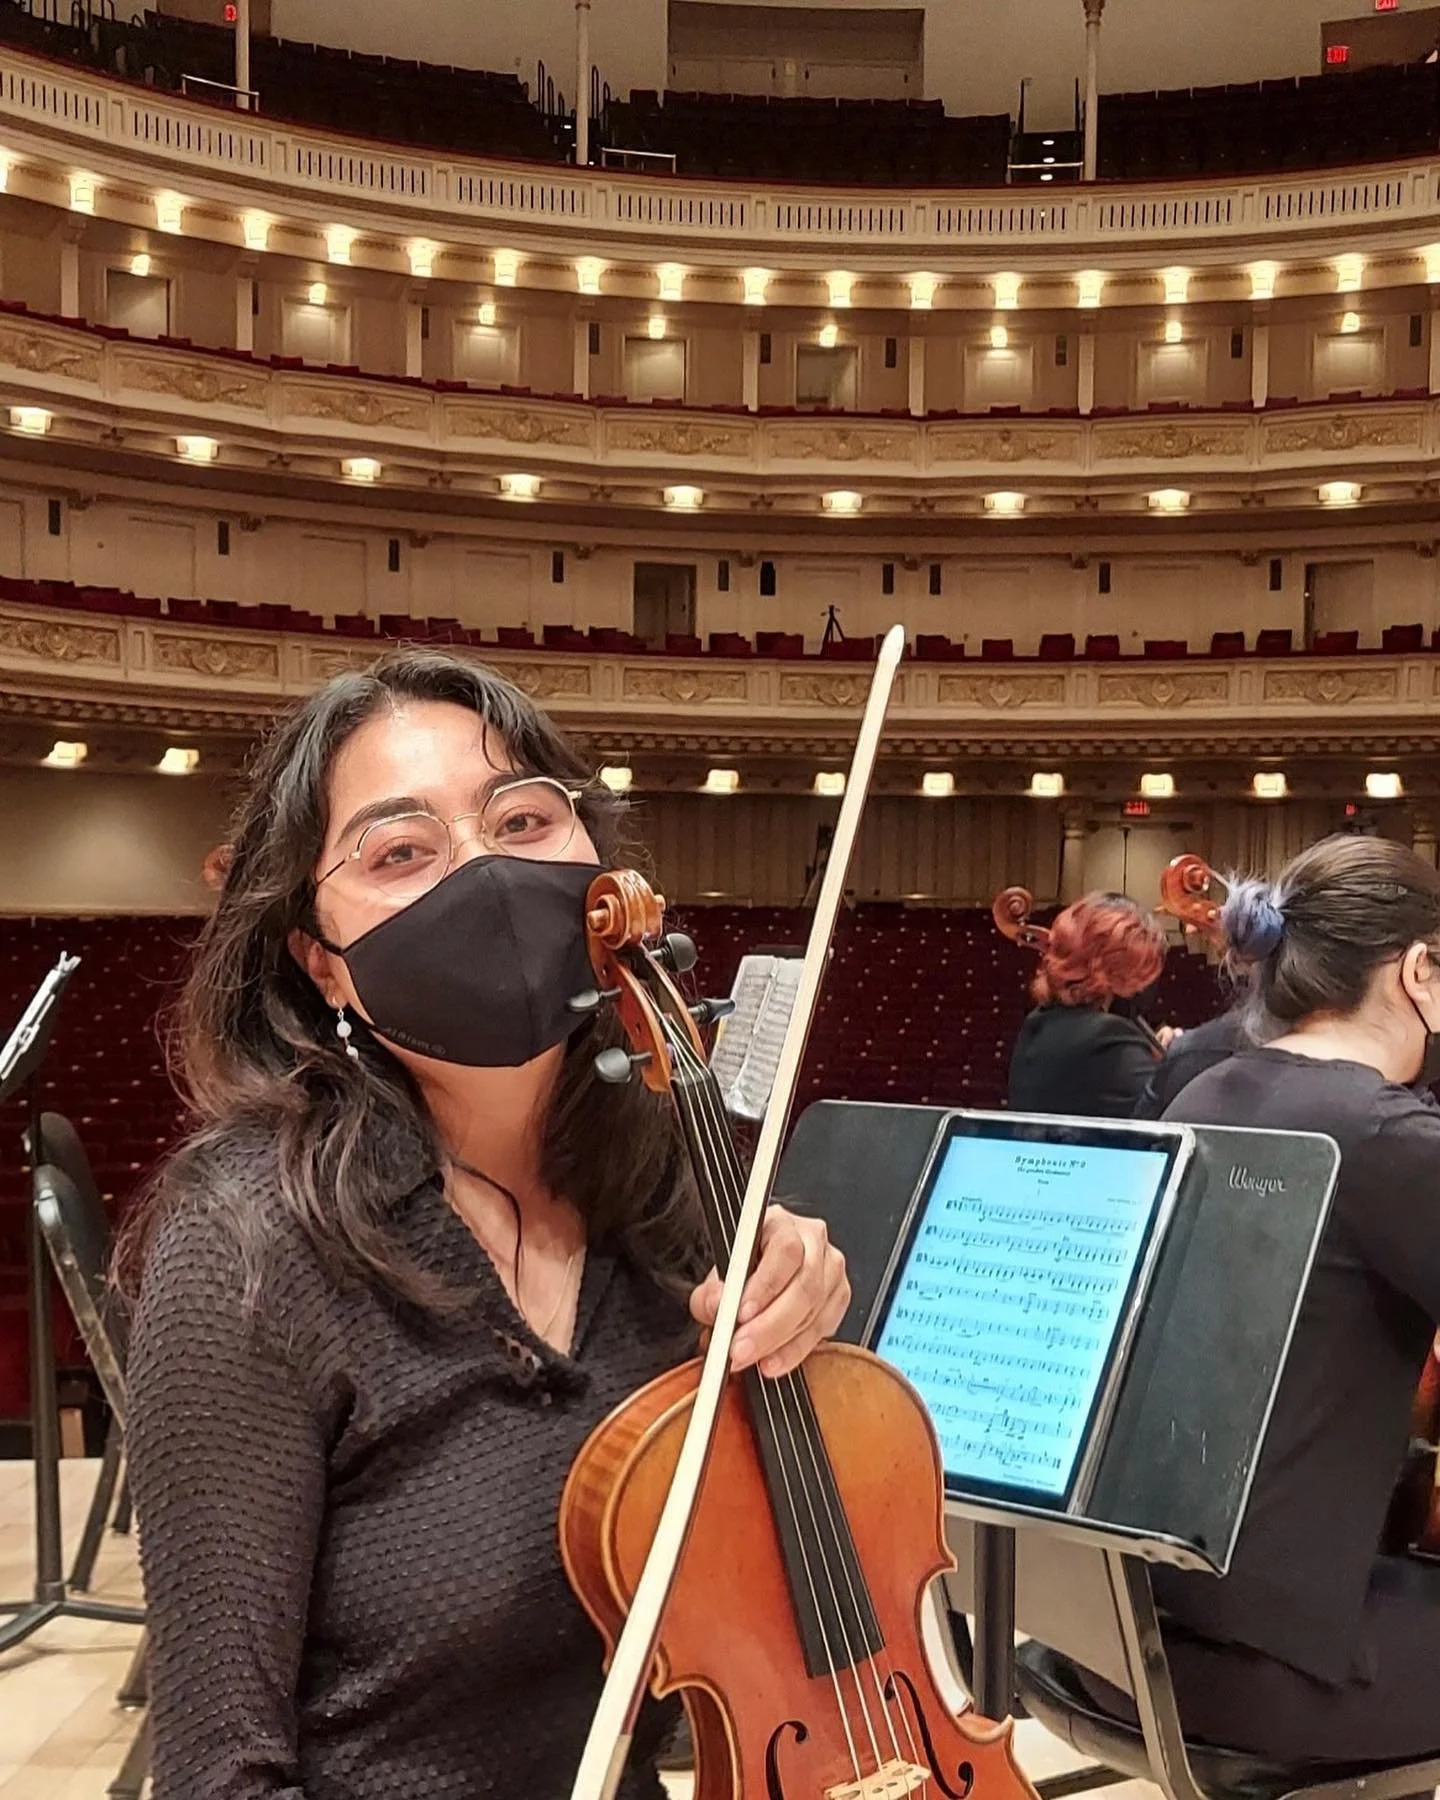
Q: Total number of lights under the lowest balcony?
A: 10